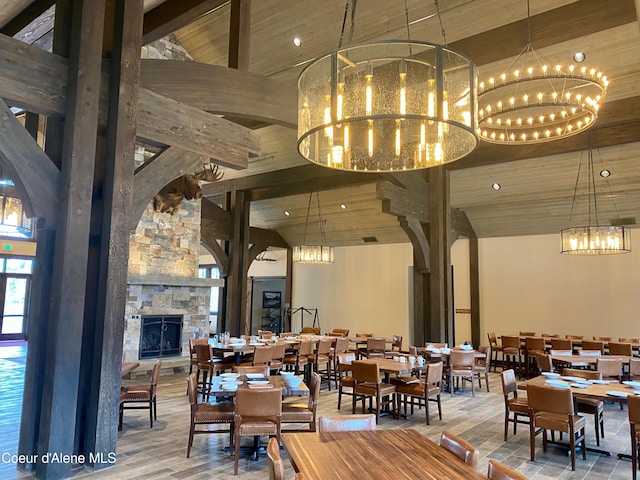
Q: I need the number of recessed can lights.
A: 6